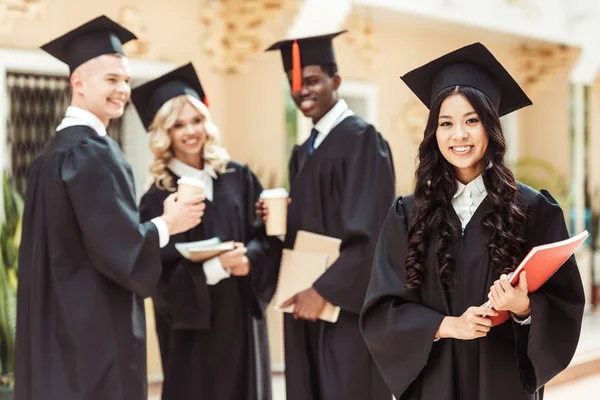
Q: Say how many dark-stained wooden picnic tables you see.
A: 0